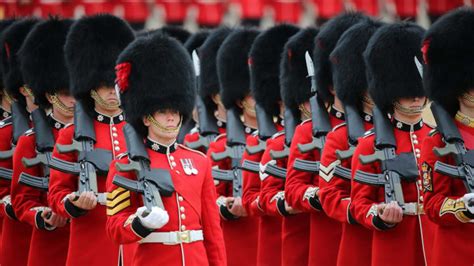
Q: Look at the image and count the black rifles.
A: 12